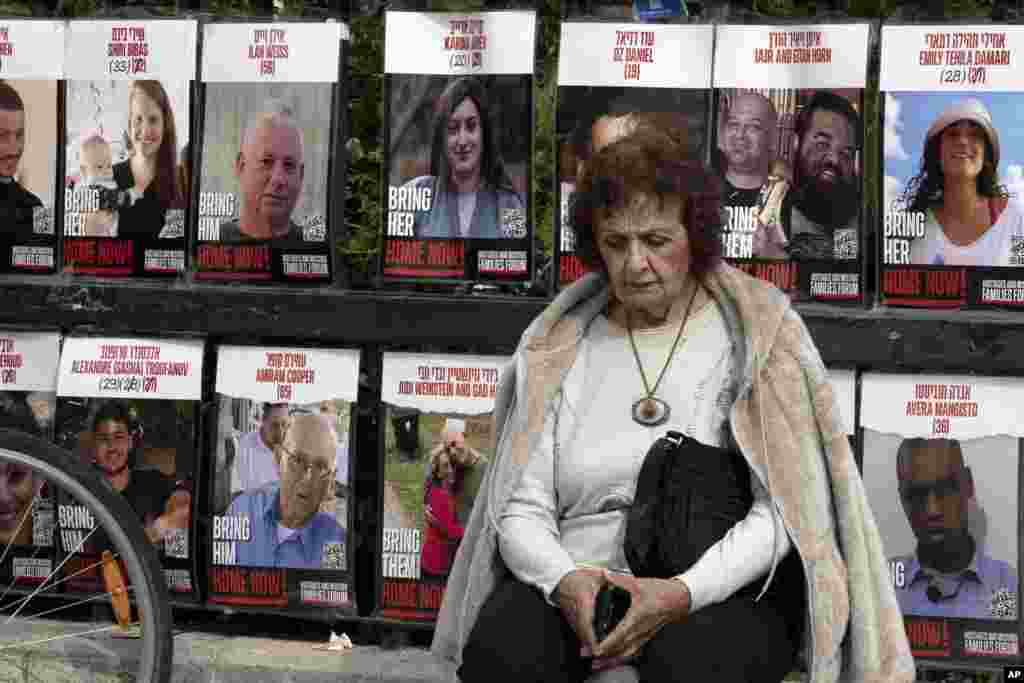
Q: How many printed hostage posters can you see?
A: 13